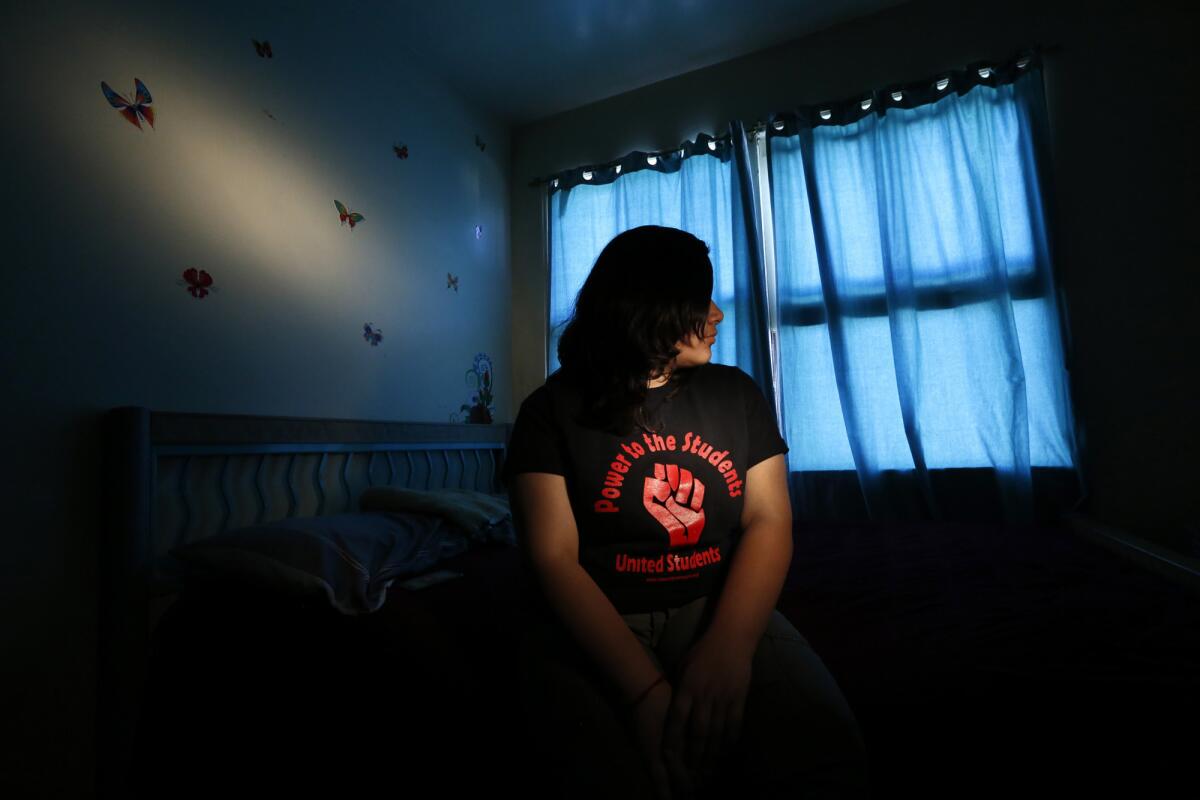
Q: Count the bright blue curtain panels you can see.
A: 2